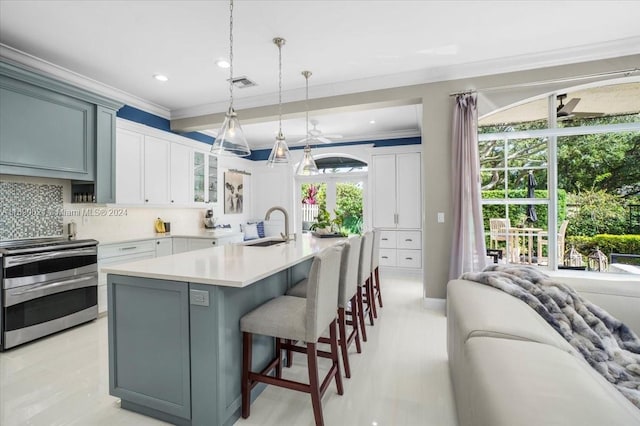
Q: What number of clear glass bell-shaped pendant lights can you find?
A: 3